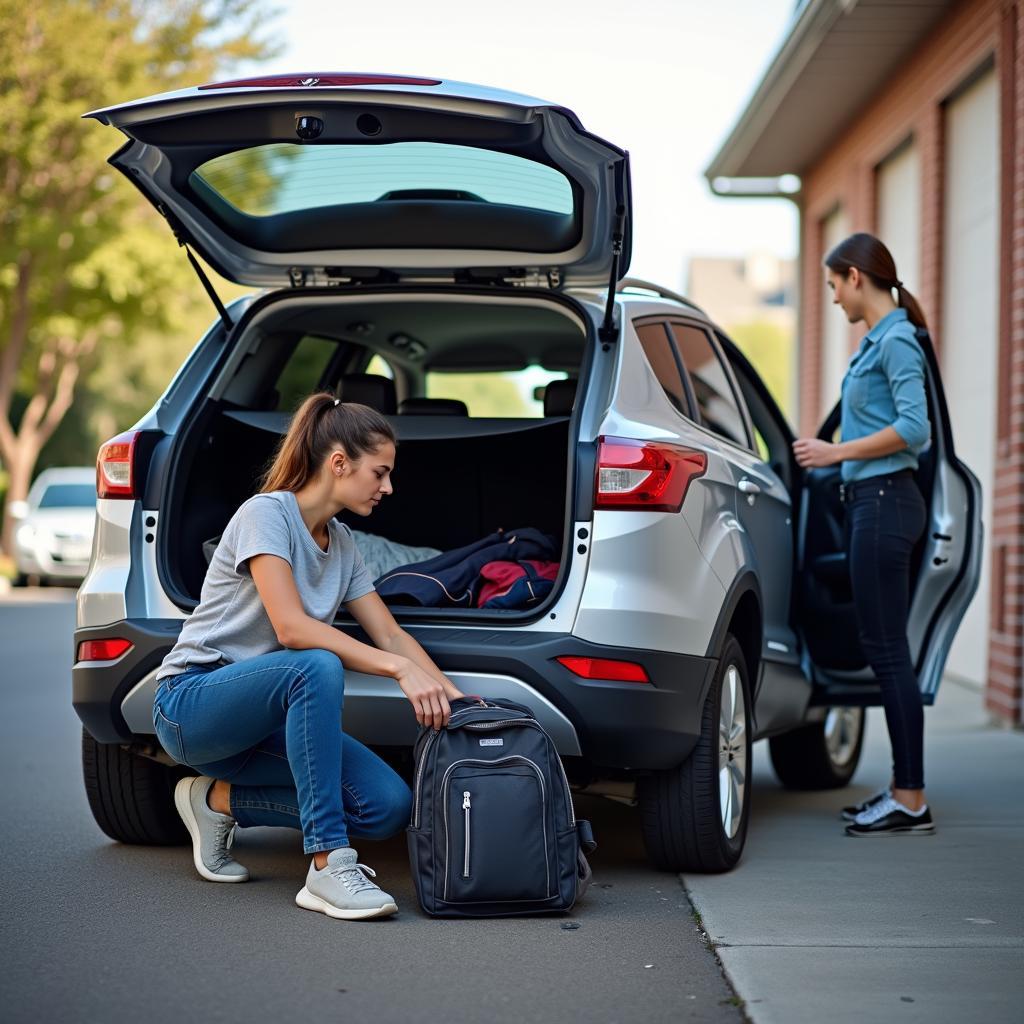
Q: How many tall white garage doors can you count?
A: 3